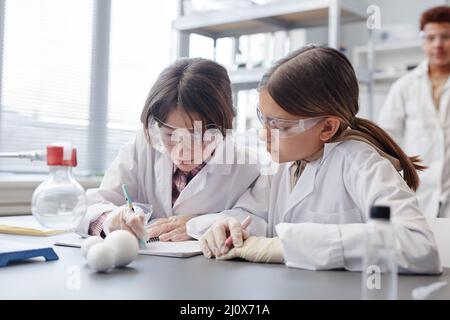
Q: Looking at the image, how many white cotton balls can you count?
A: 3